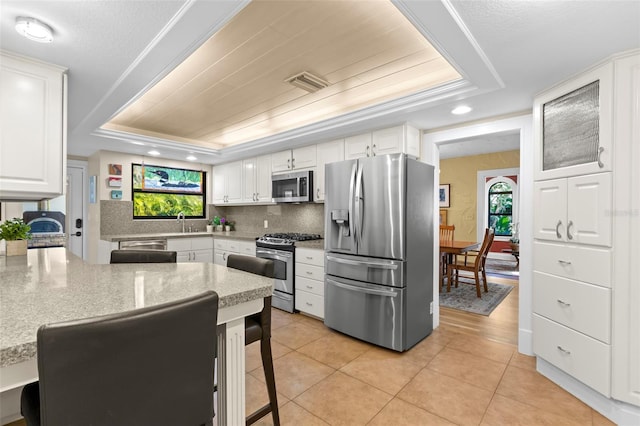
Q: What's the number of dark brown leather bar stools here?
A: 3